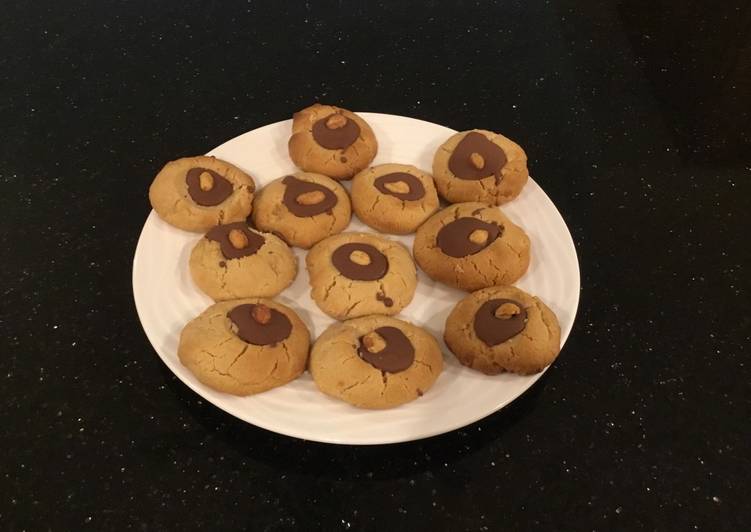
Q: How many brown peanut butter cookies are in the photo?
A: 11